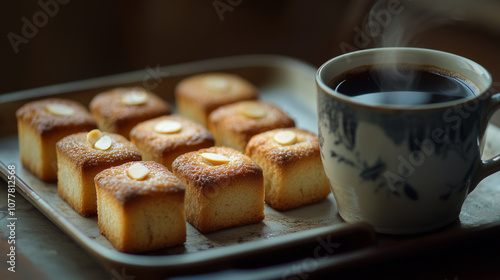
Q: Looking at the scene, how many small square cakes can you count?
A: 9